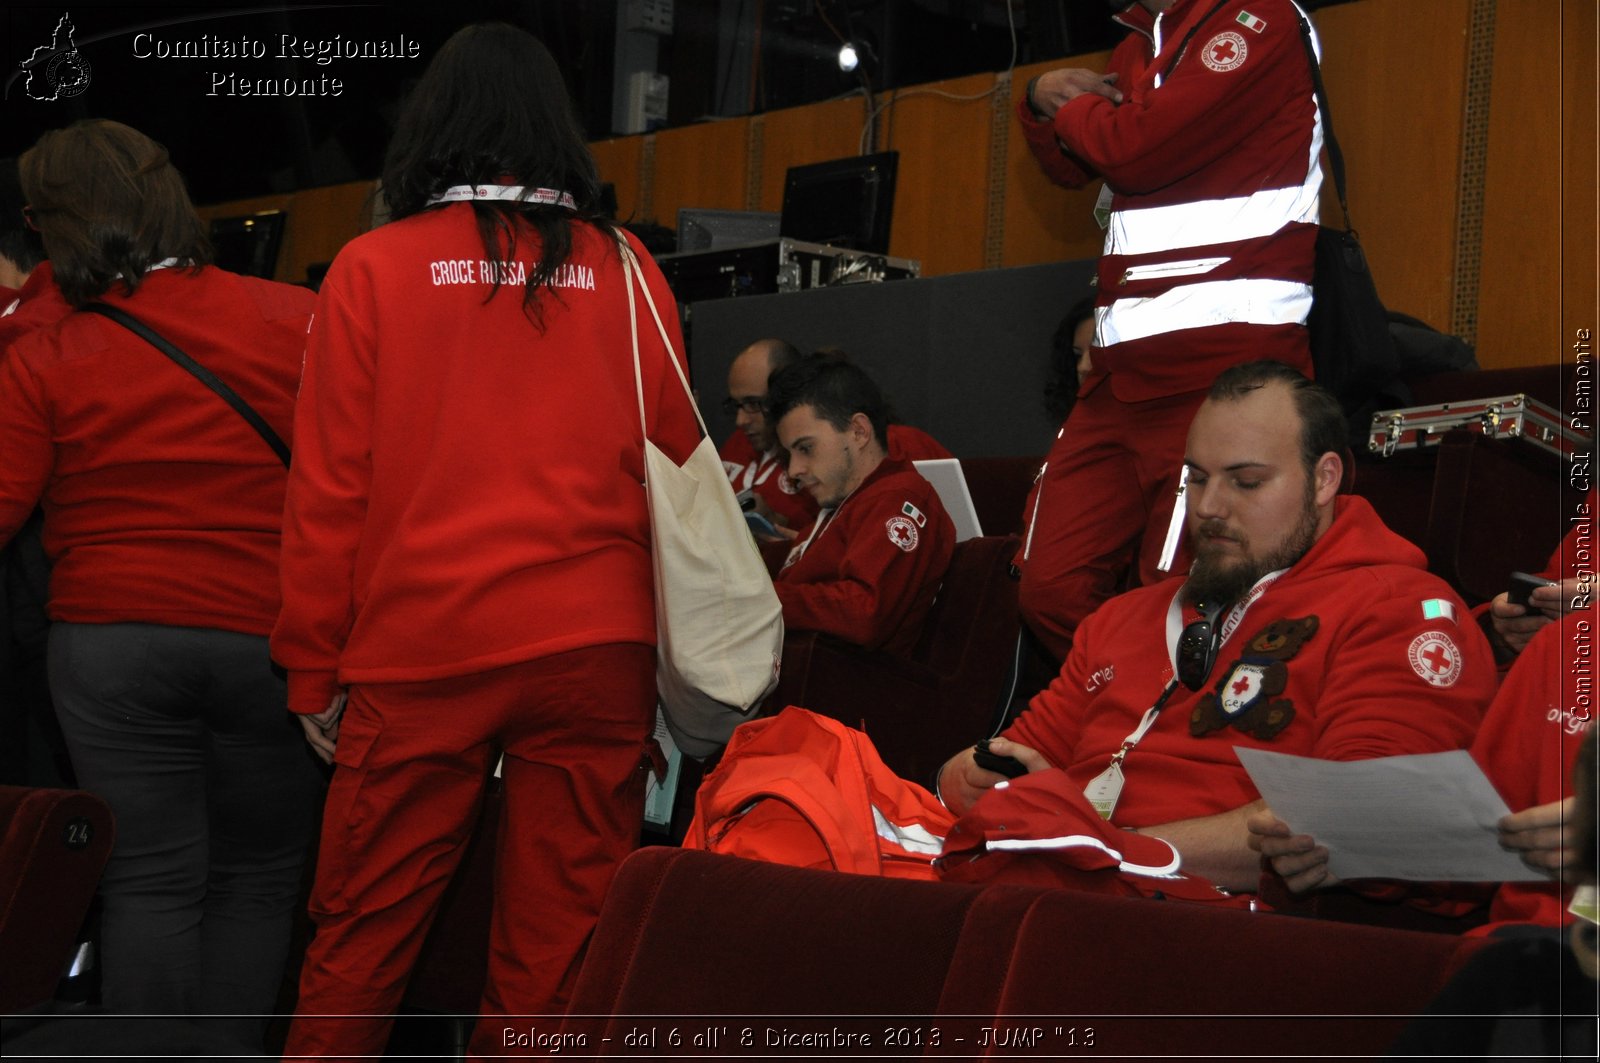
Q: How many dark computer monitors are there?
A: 2